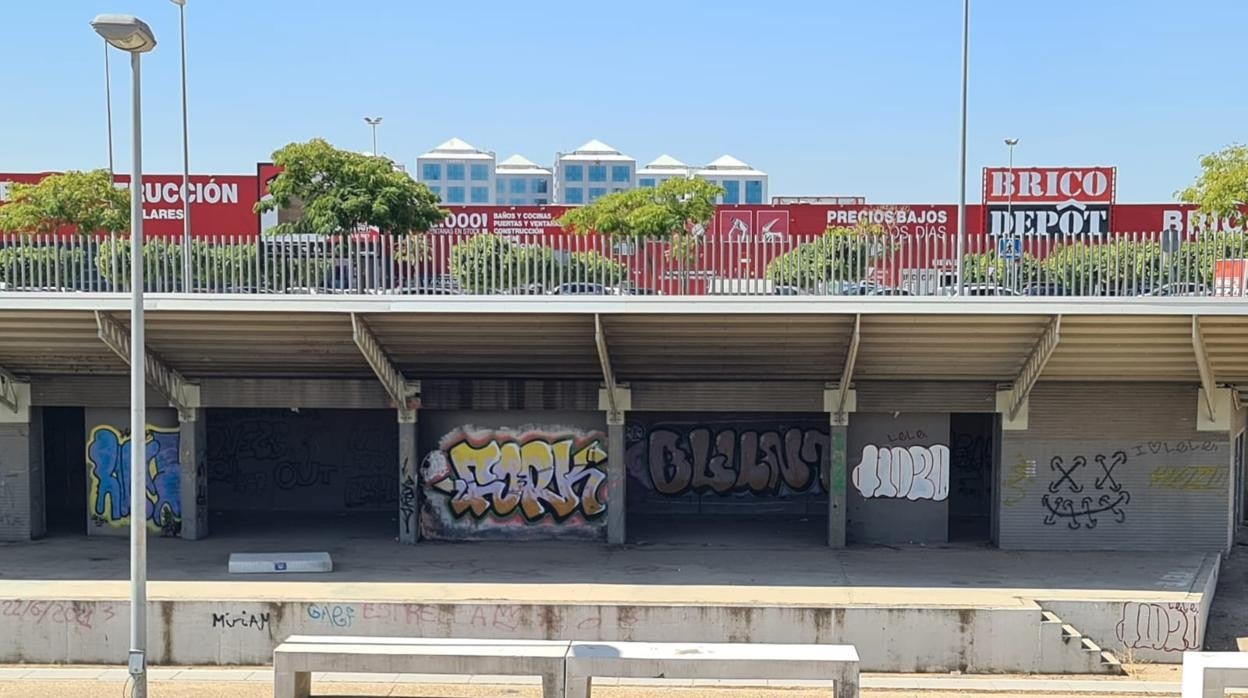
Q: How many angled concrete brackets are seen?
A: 7